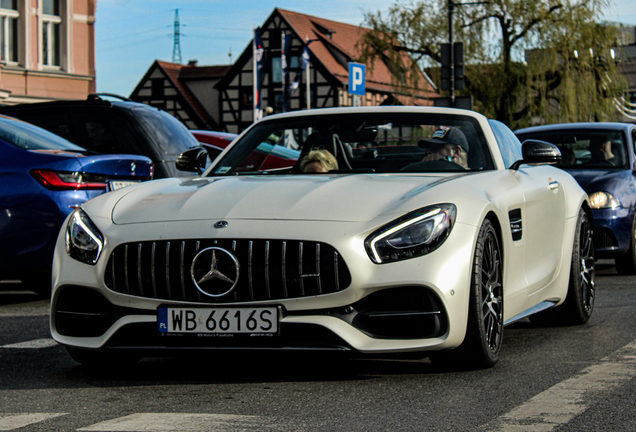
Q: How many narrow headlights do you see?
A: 2